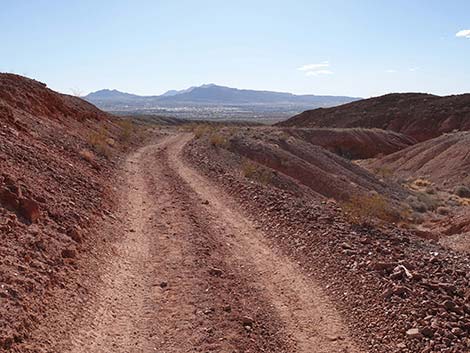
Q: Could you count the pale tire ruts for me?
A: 2